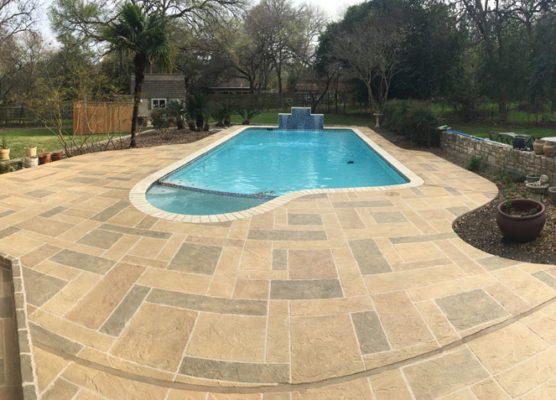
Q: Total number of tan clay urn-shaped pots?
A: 2